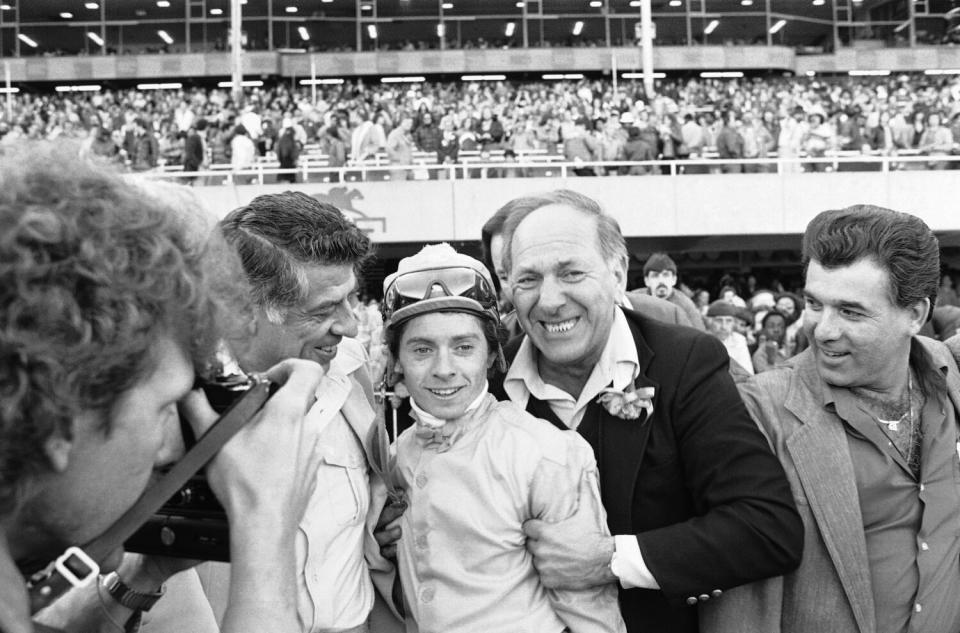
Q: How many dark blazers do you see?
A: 1